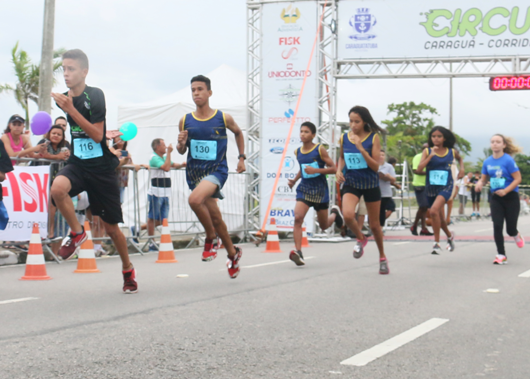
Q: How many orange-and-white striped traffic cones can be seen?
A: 5